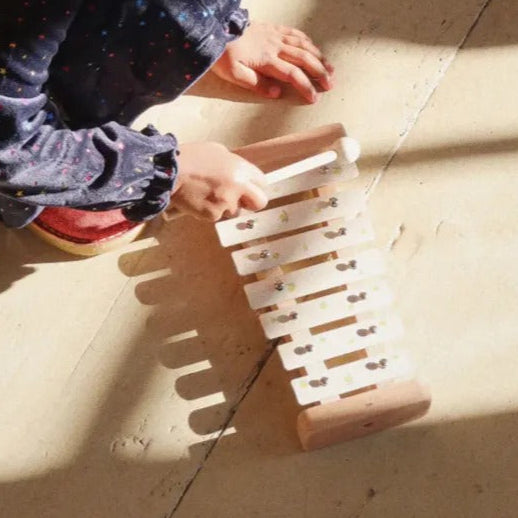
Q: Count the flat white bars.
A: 7